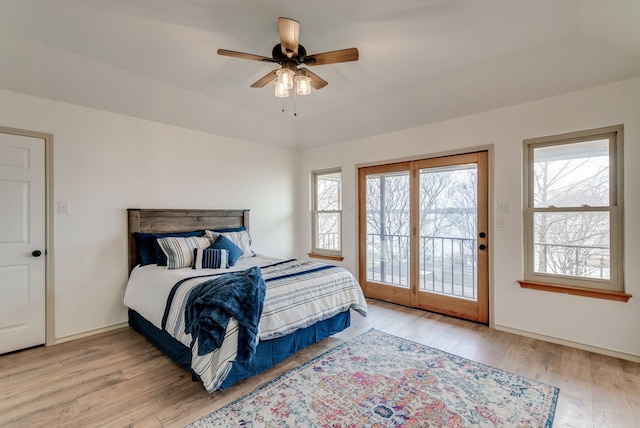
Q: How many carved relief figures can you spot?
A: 0